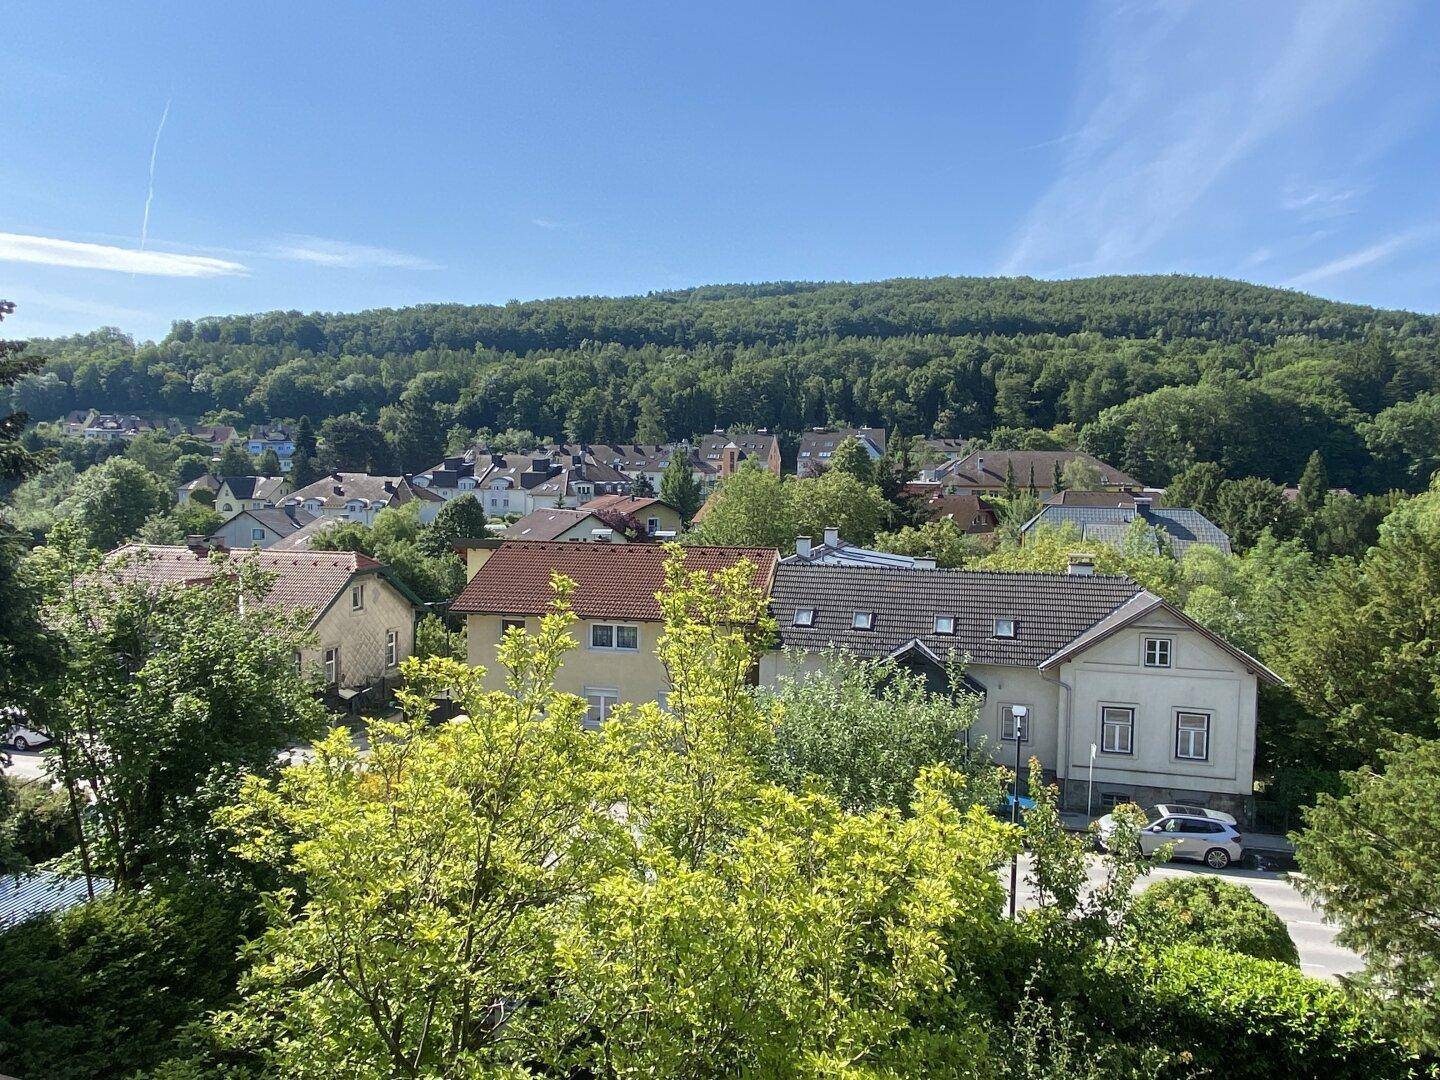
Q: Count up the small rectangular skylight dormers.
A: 4